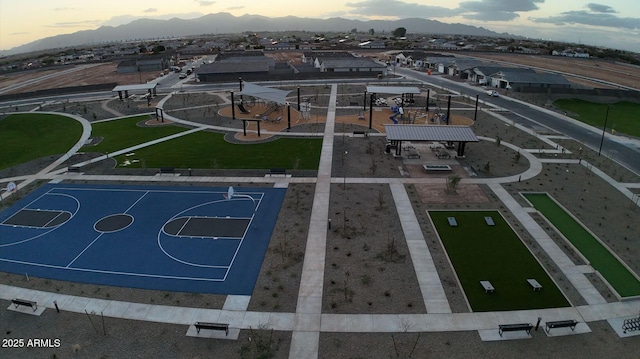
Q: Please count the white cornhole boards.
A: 4